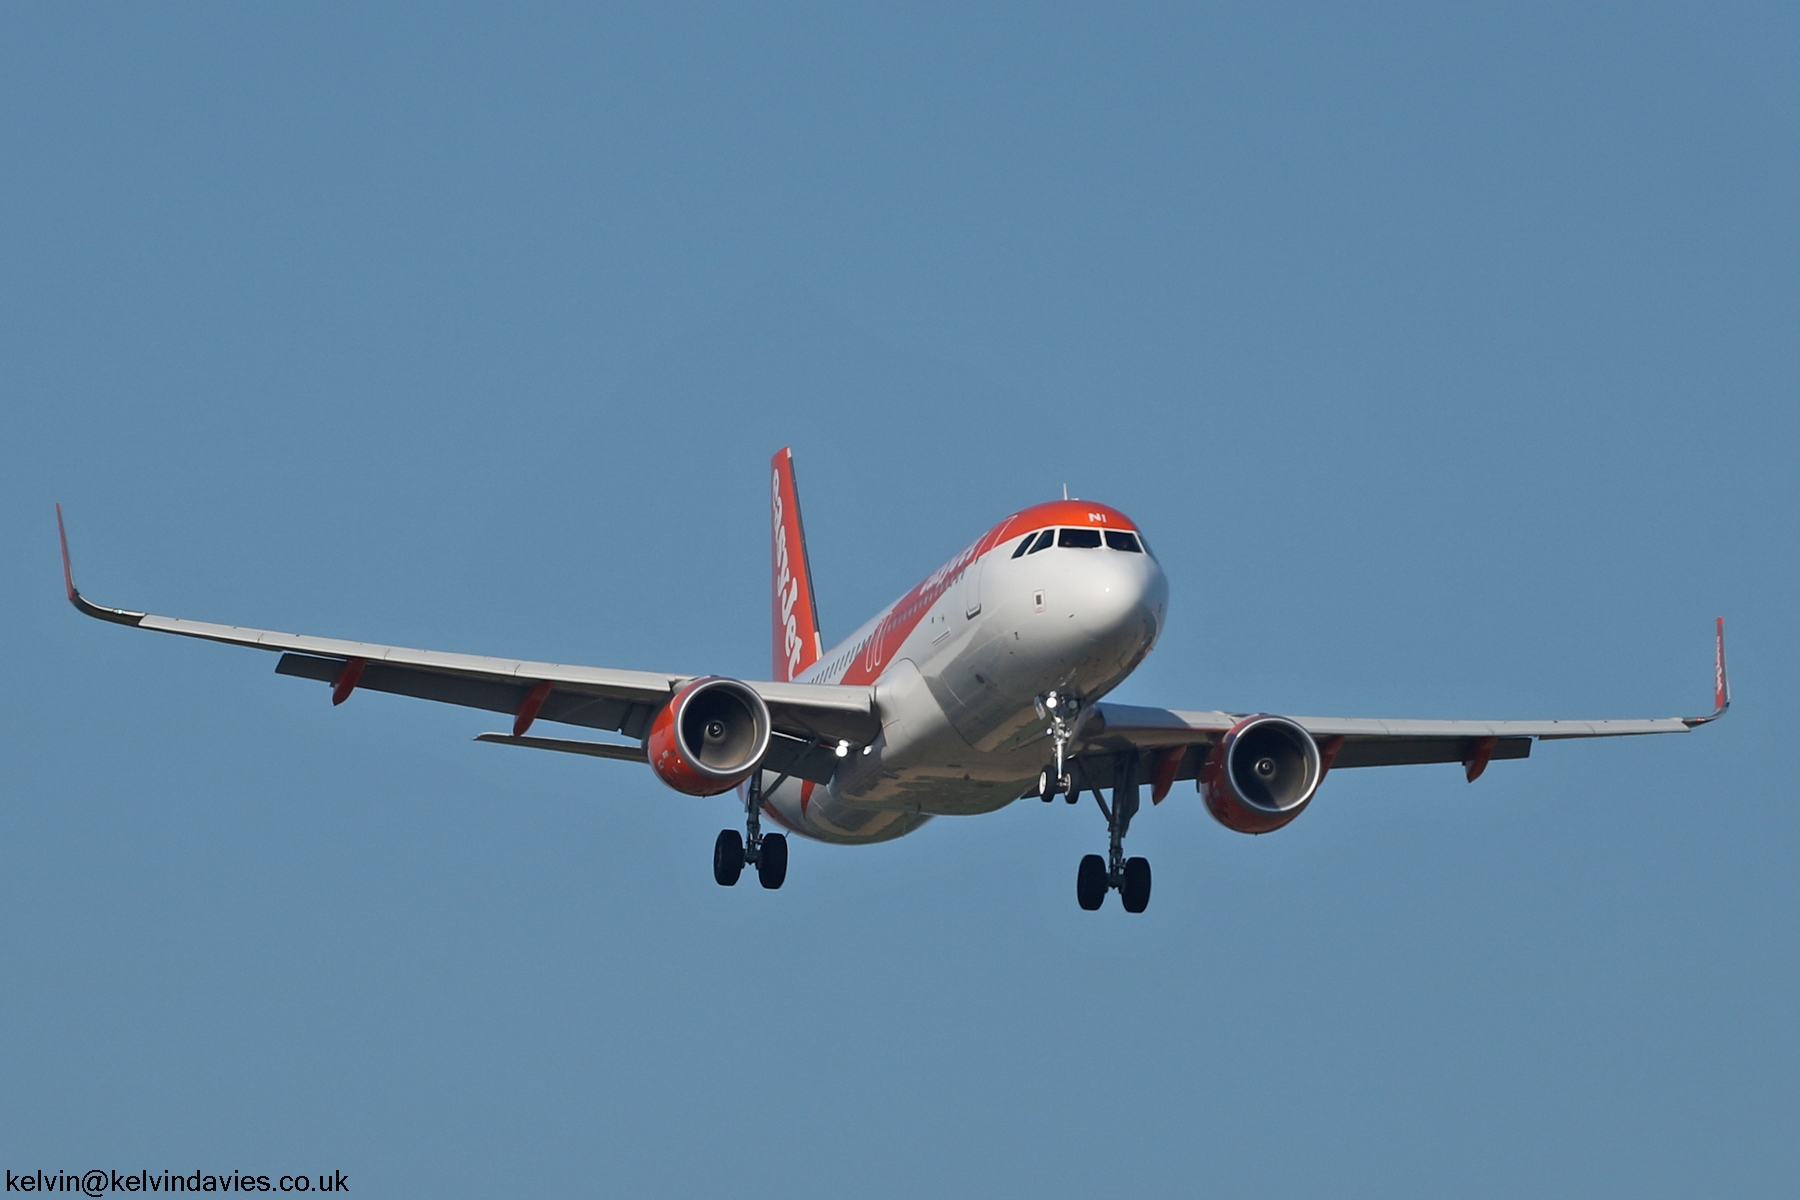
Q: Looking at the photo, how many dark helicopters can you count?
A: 0